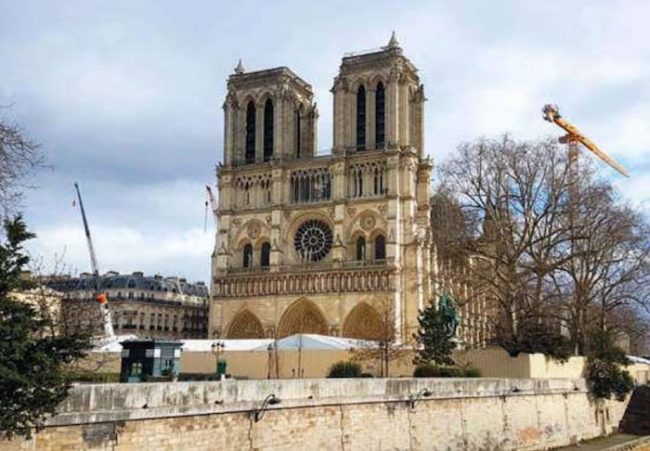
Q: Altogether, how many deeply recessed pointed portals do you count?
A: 3